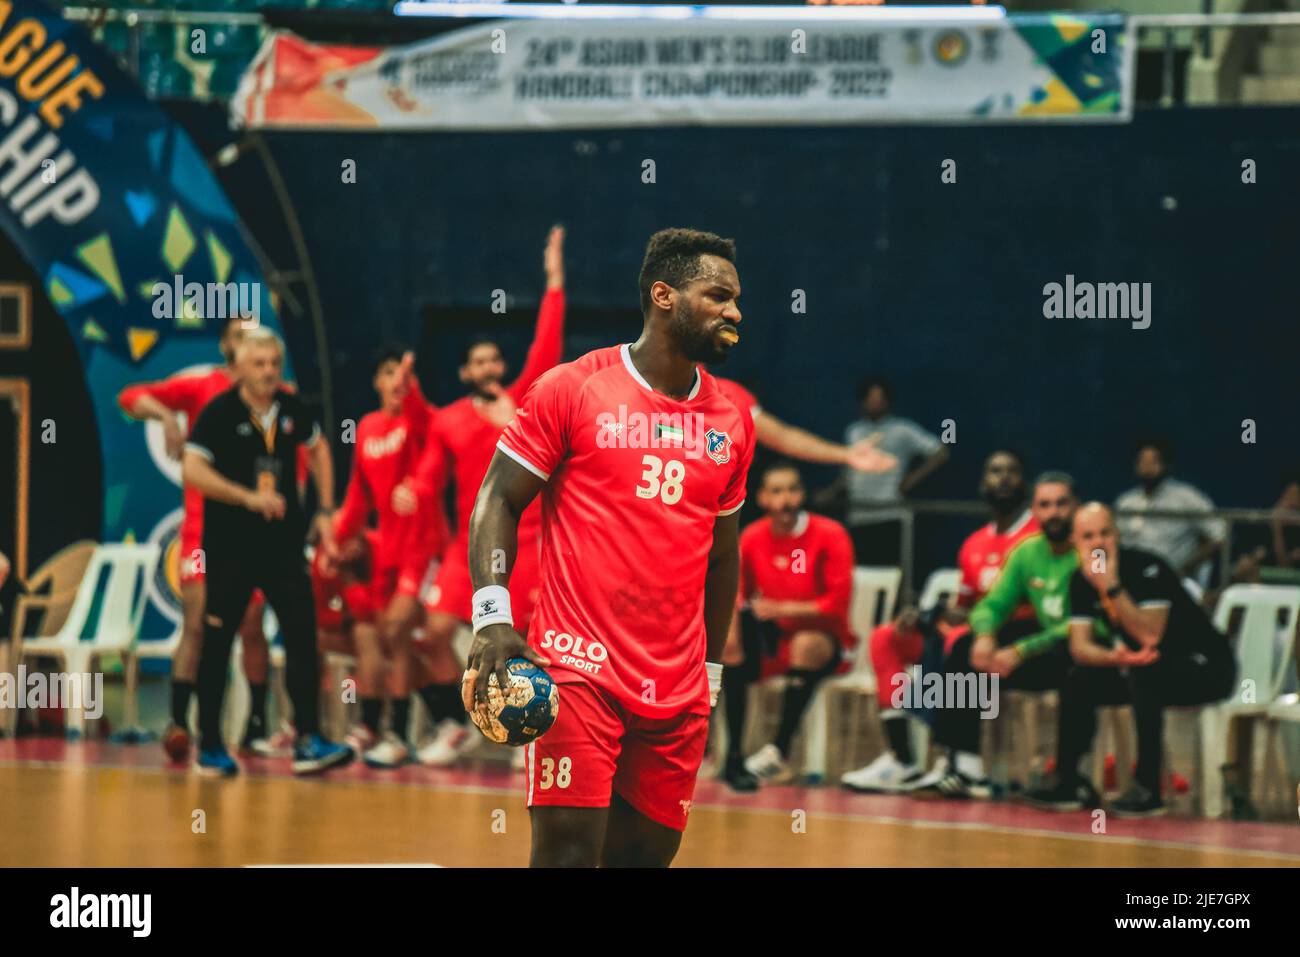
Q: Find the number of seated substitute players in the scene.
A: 3